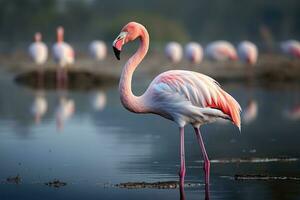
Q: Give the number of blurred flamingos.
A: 8